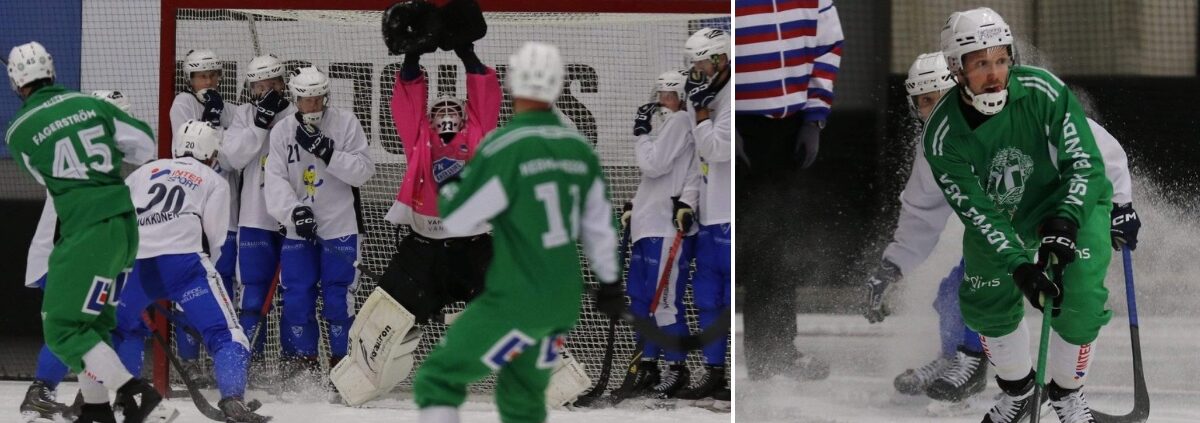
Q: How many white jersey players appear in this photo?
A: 8